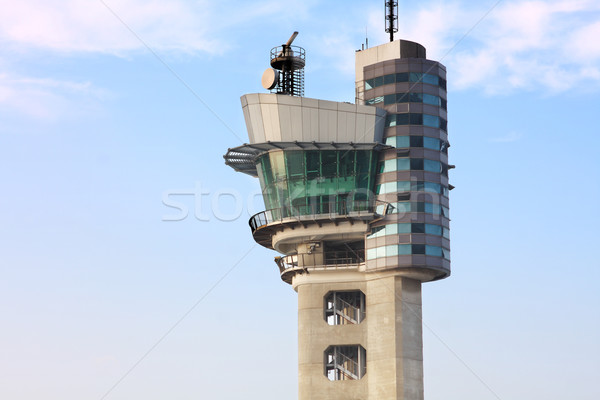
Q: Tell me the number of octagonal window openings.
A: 2